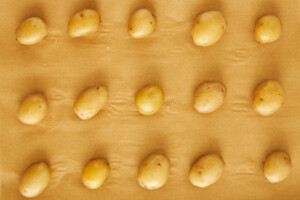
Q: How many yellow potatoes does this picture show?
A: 15